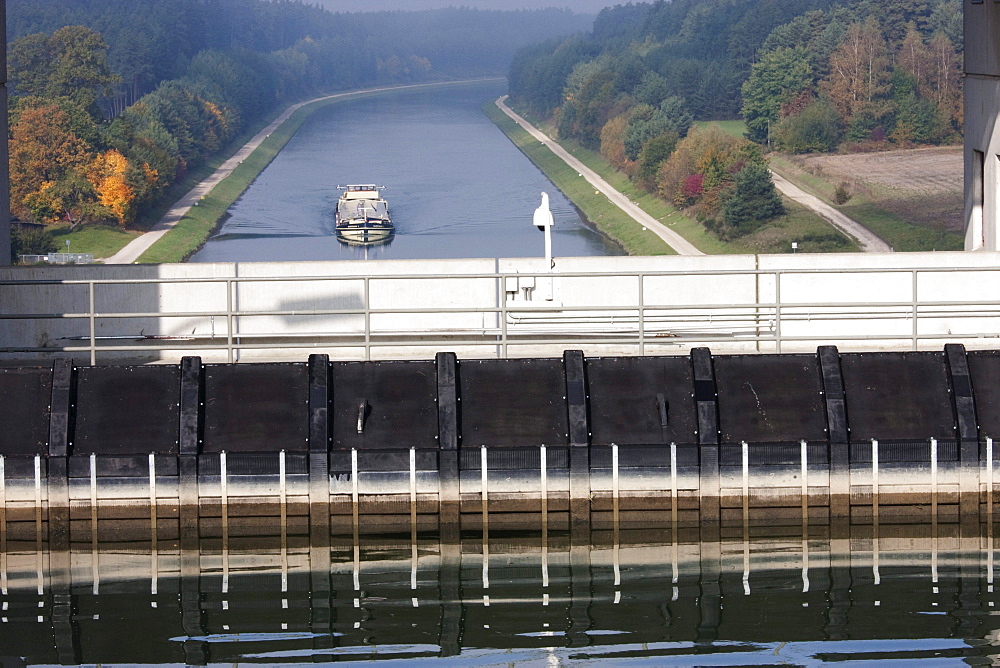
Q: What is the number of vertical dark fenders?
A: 8